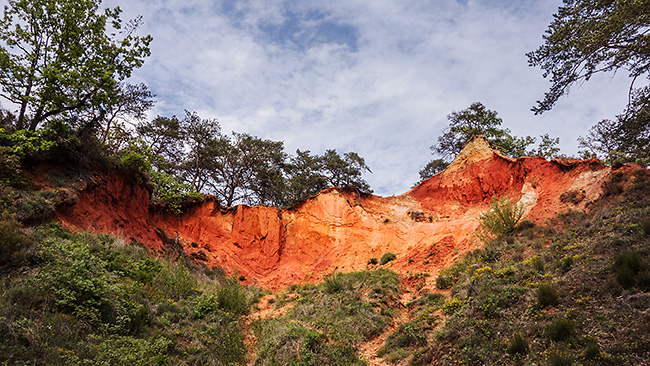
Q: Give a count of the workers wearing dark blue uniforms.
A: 0